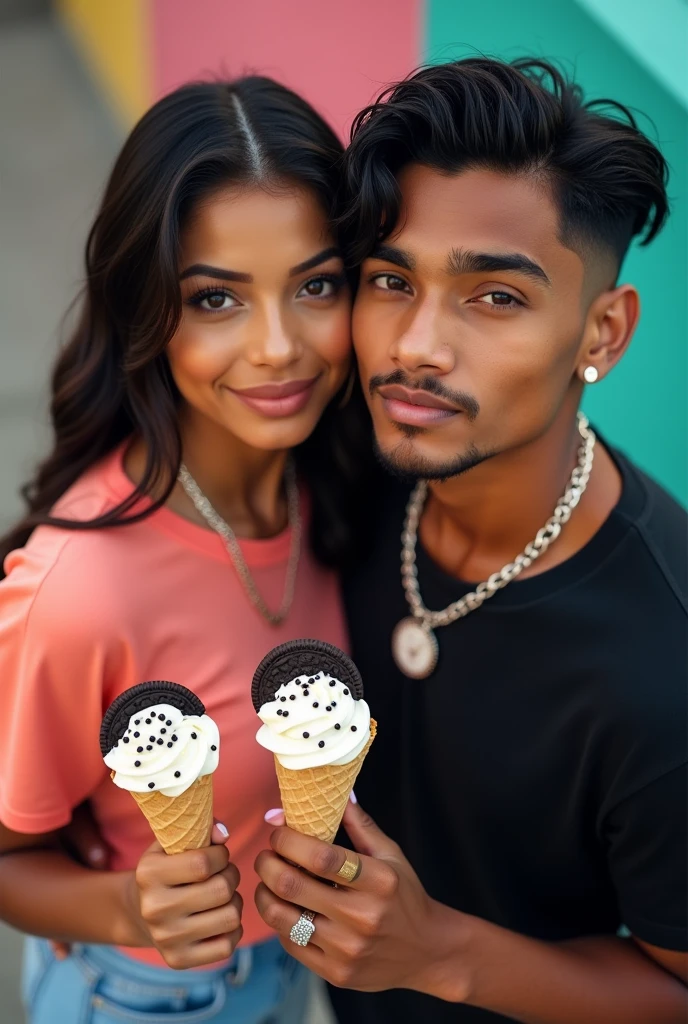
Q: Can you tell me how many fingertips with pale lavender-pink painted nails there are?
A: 3